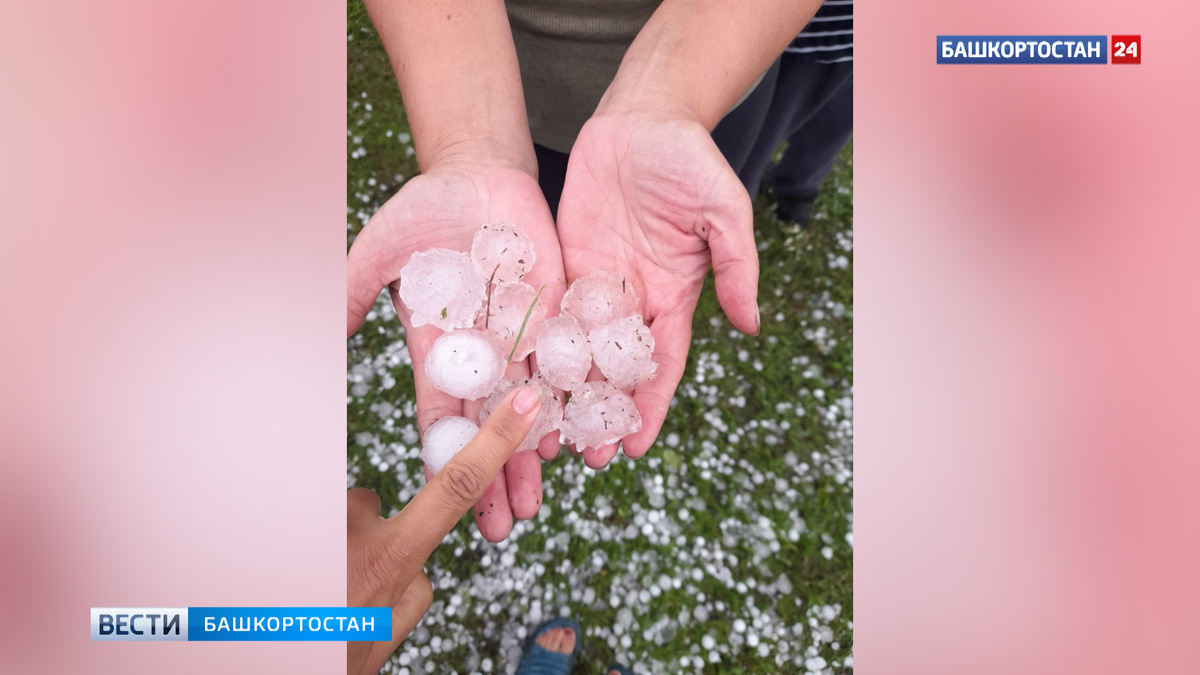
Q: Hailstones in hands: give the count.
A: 10